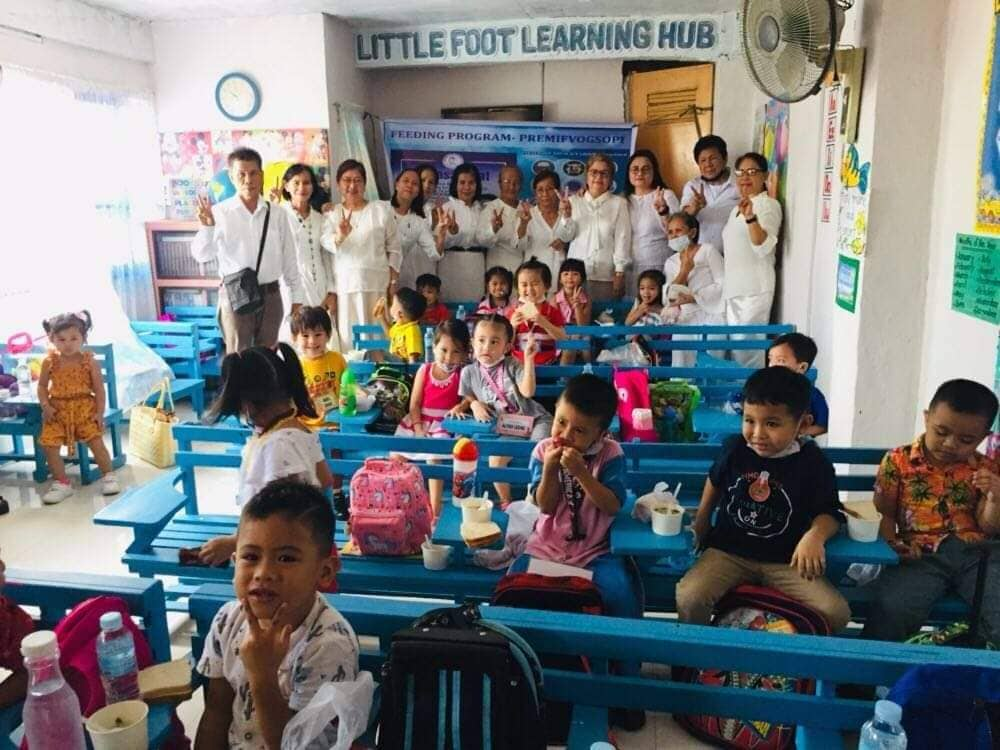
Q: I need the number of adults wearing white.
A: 13